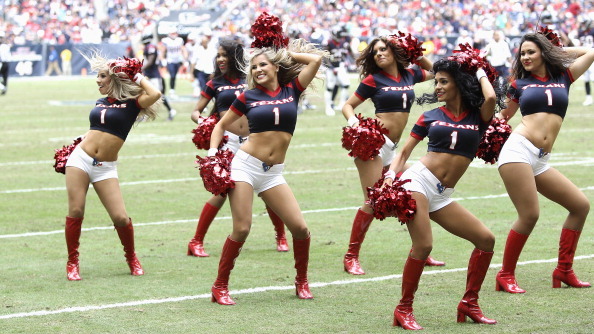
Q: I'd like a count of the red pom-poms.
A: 11